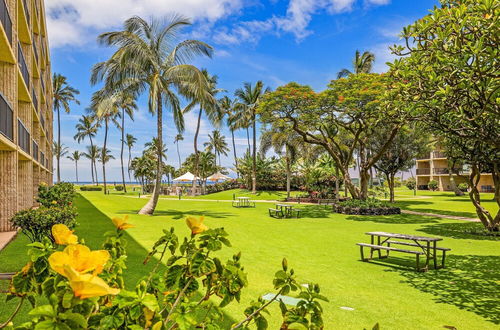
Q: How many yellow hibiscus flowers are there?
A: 5